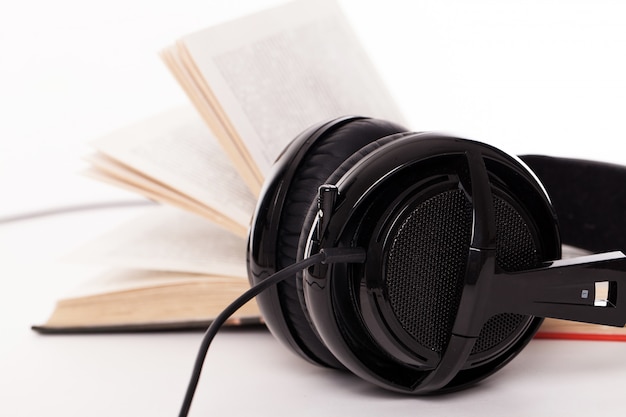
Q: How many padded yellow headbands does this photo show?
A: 0